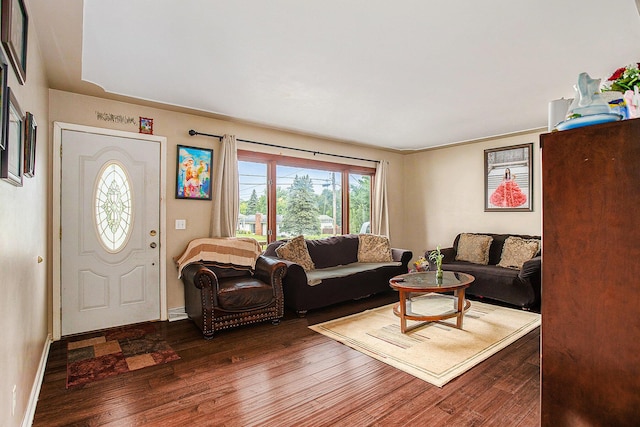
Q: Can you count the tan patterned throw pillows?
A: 4